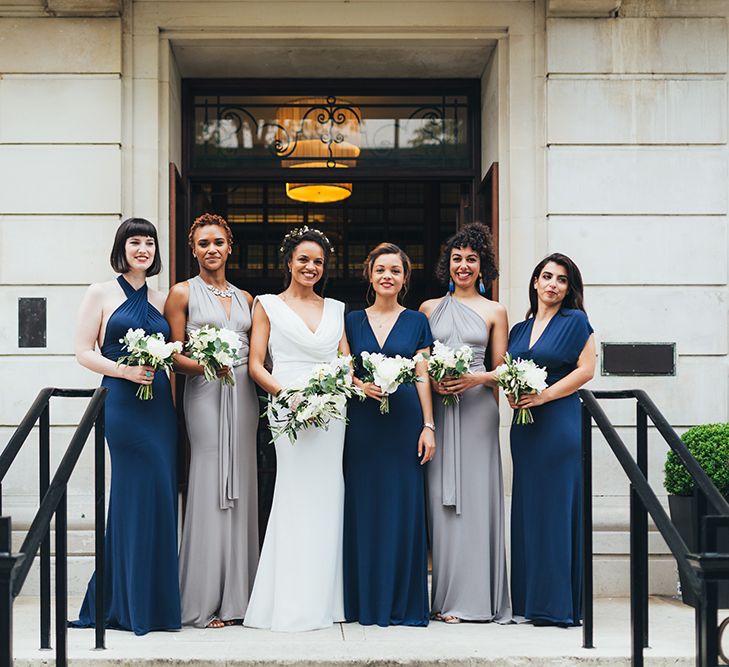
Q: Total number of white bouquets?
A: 6